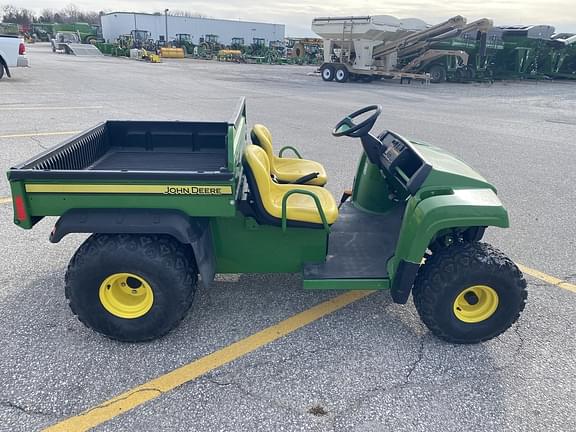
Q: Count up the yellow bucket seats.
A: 2